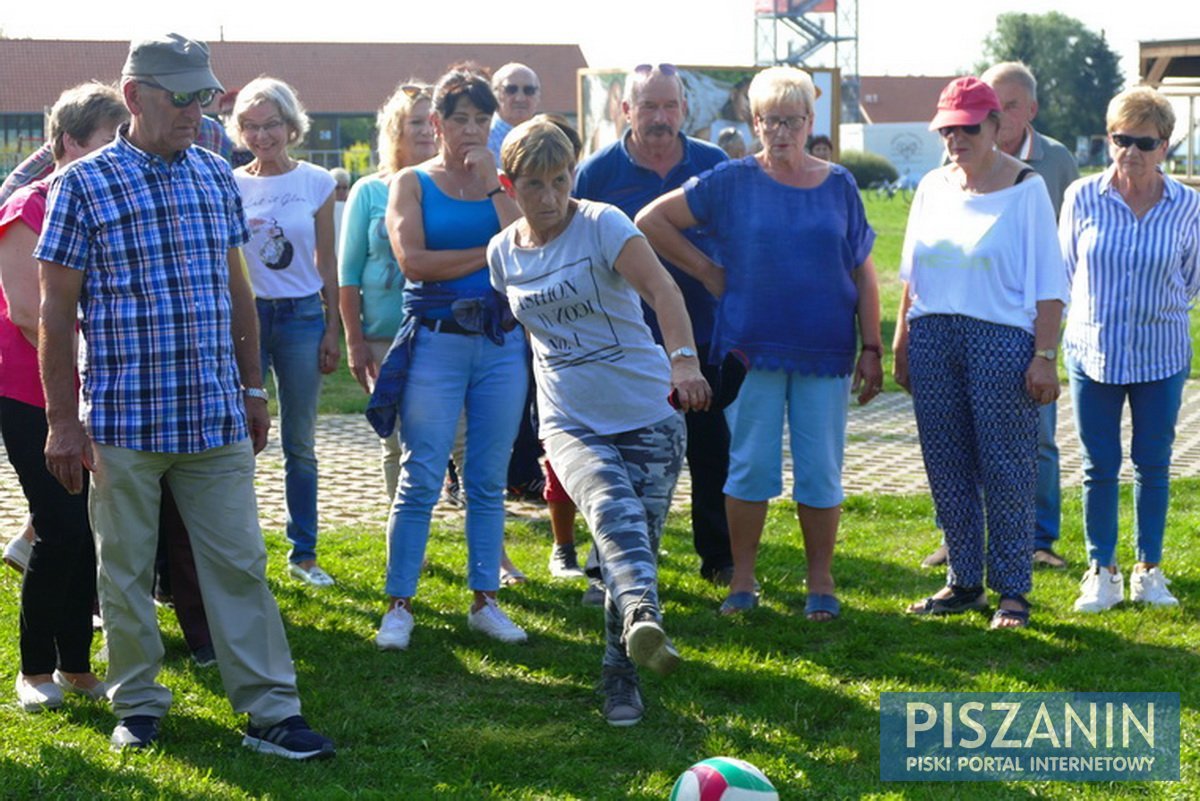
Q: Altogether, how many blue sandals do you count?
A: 2